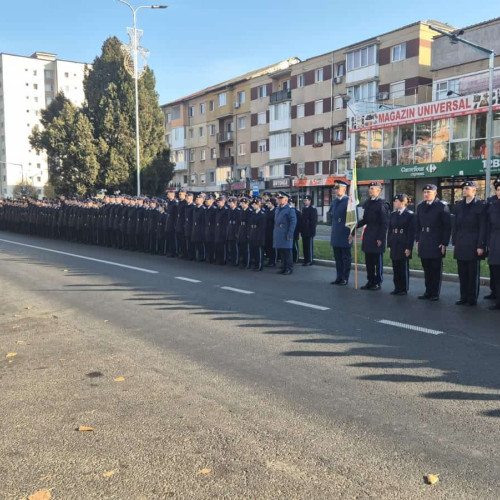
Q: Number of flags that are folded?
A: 1